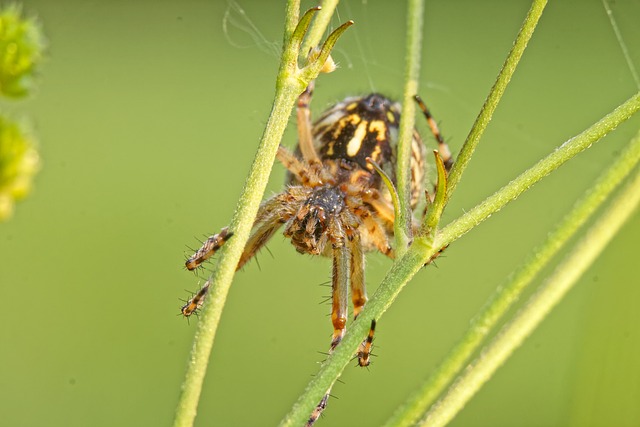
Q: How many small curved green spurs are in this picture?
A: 4